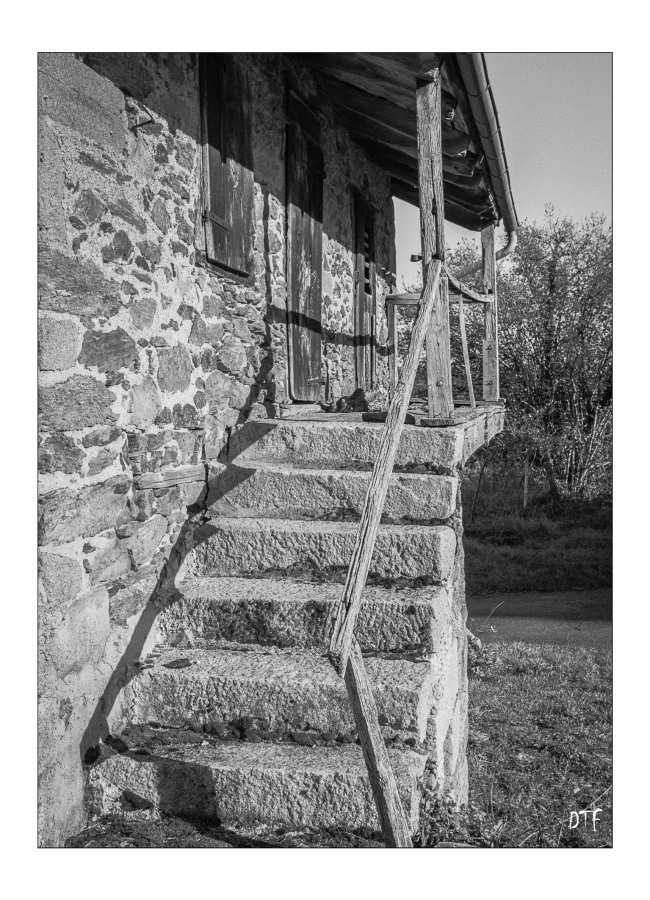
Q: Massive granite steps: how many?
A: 6